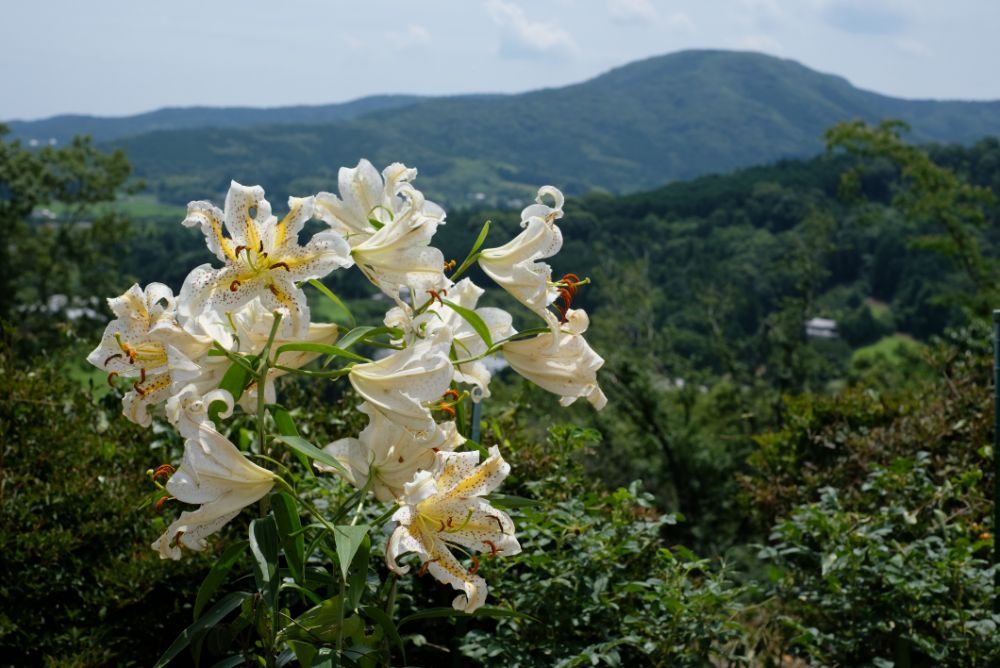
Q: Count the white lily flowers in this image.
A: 12